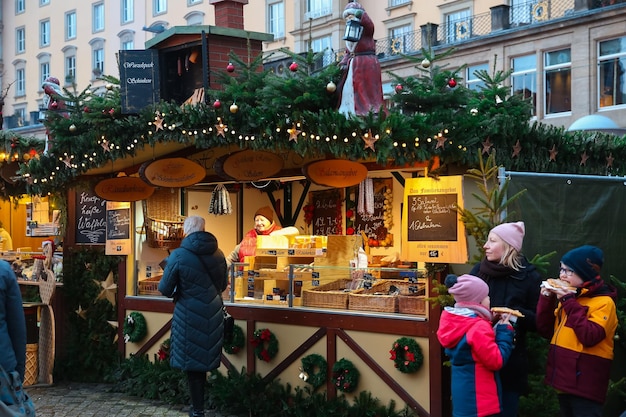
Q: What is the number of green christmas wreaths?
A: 7